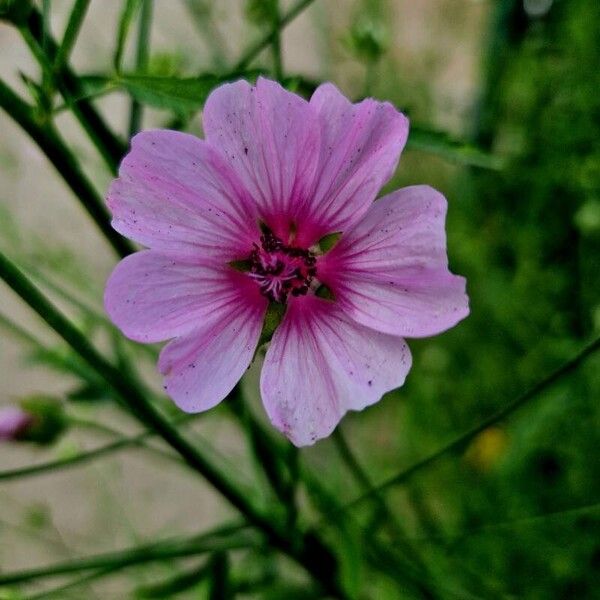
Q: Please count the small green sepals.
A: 5